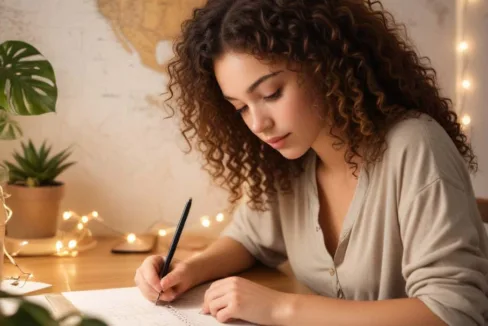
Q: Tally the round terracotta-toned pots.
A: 1